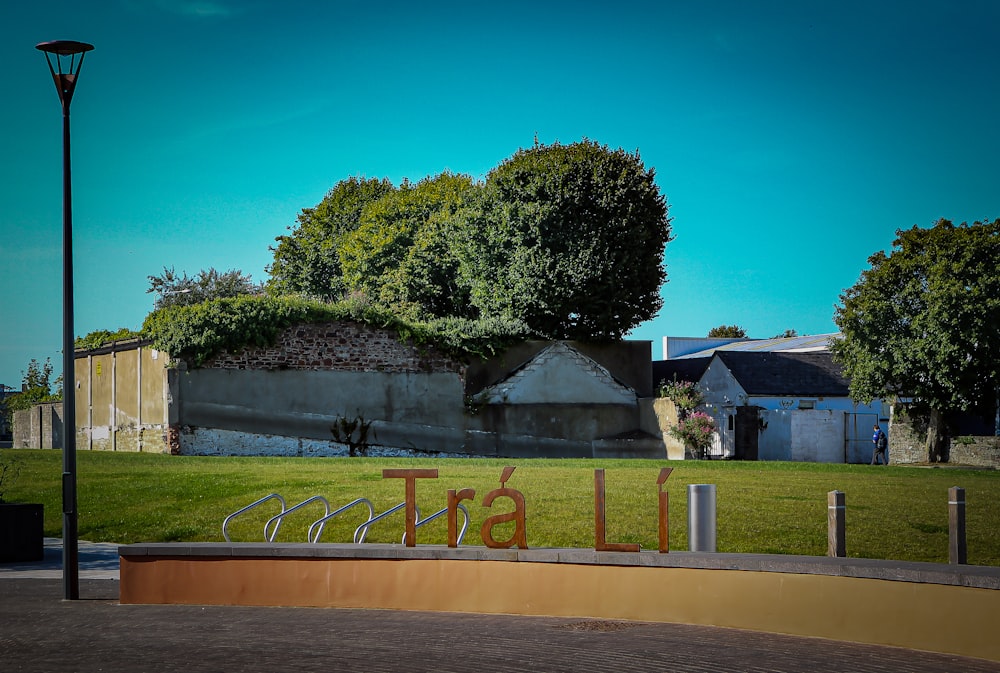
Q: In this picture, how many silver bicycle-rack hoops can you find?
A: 5